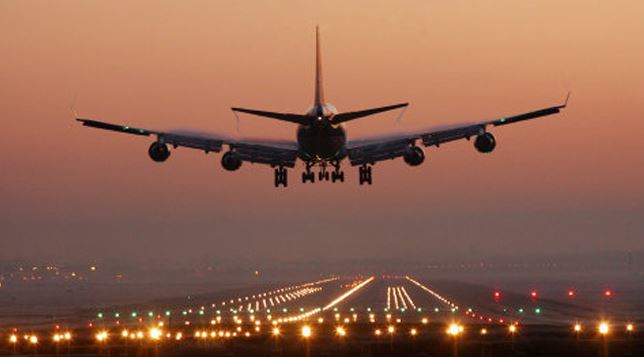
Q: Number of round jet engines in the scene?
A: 4